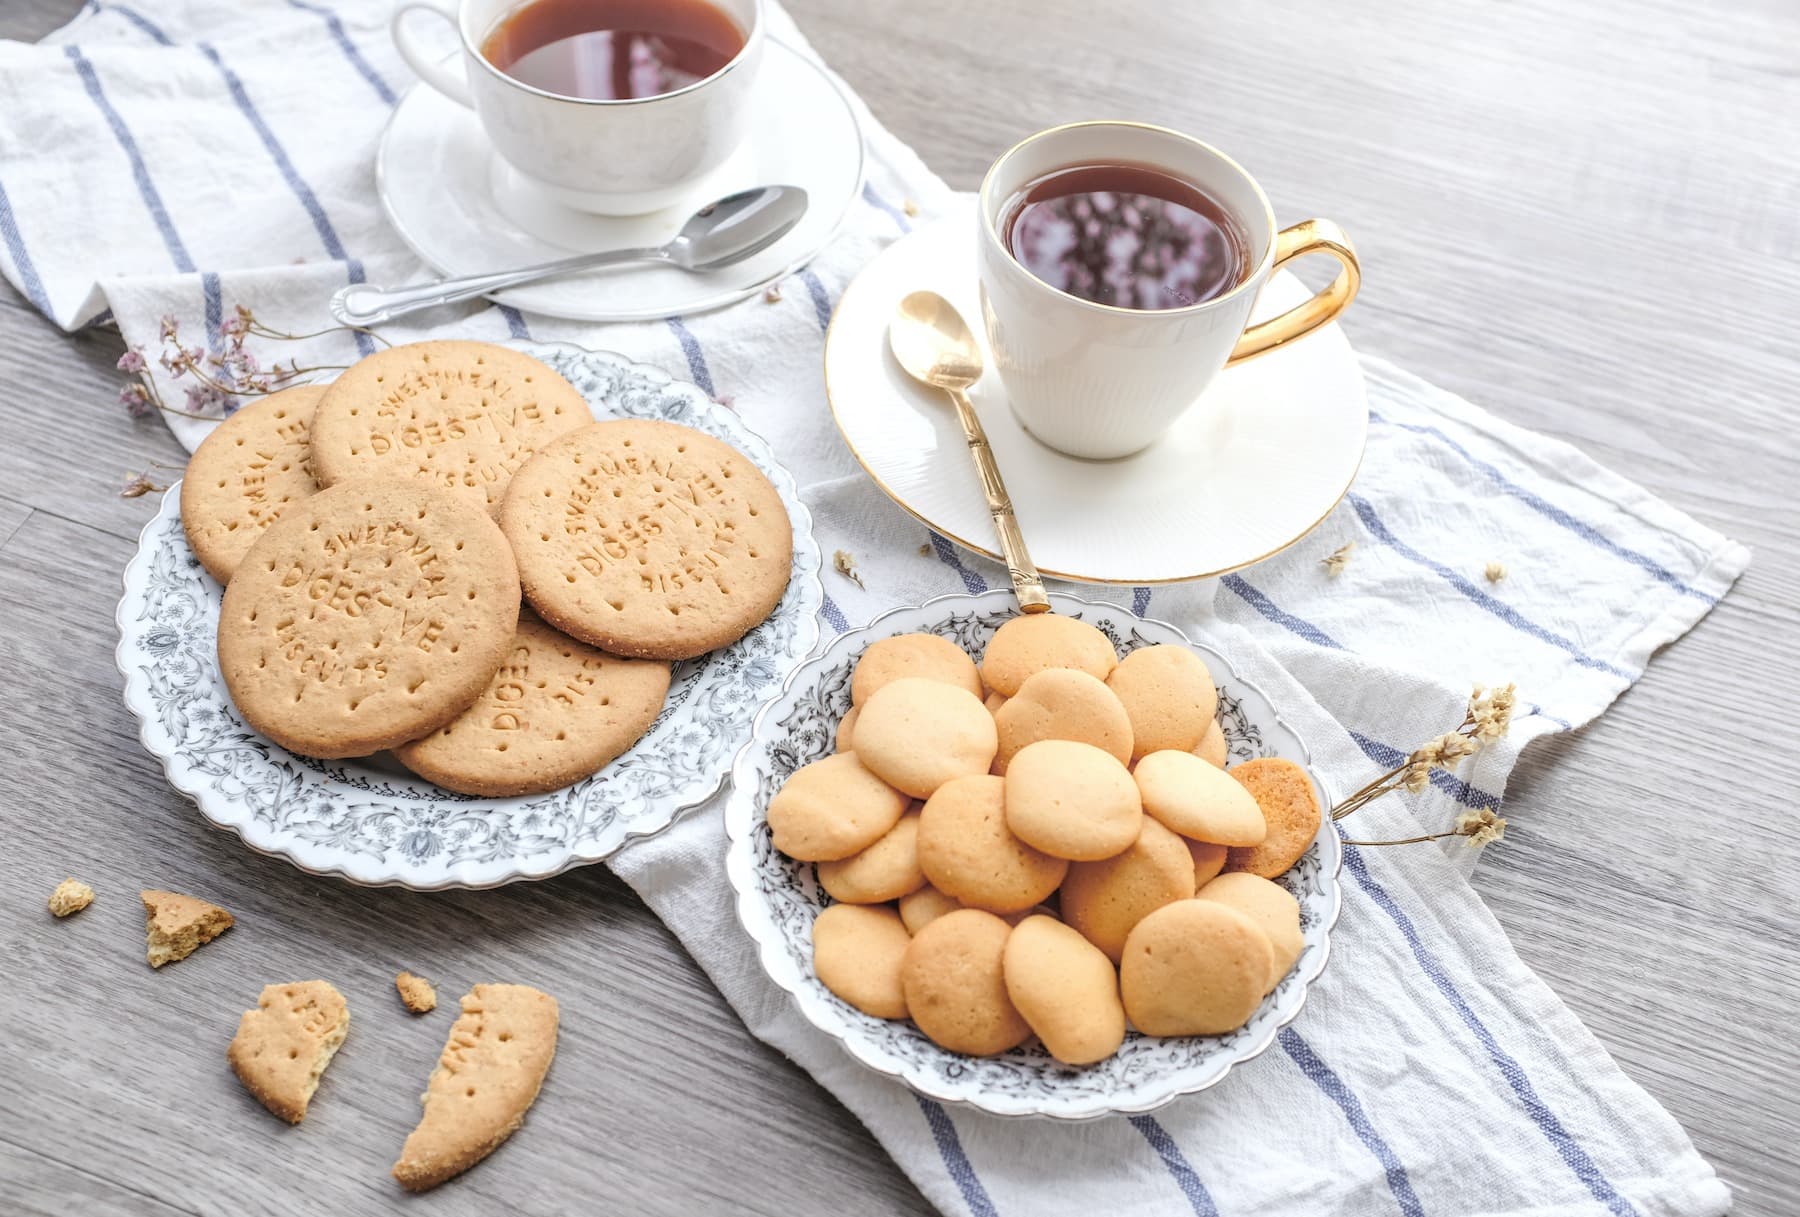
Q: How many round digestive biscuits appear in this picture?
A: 5